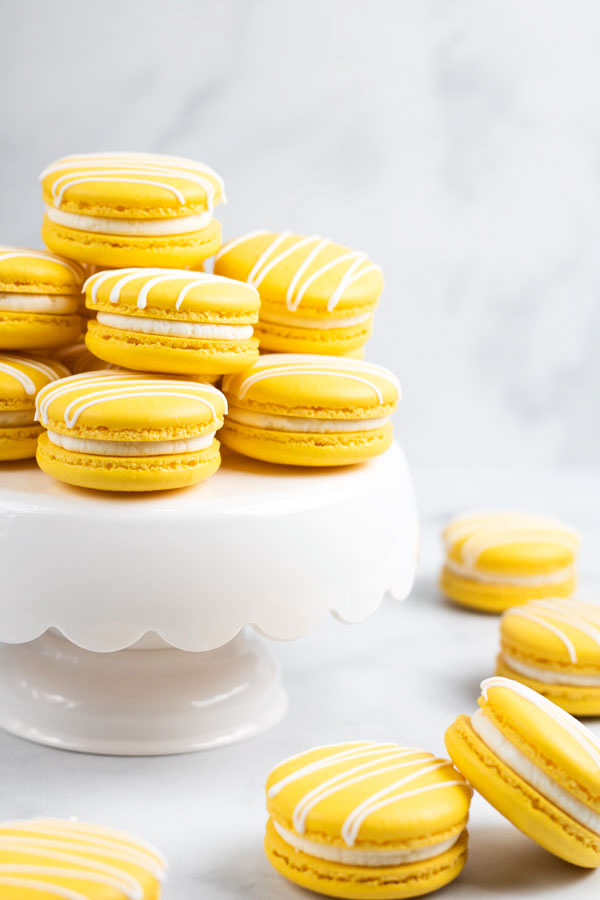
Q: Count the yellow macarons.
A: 12